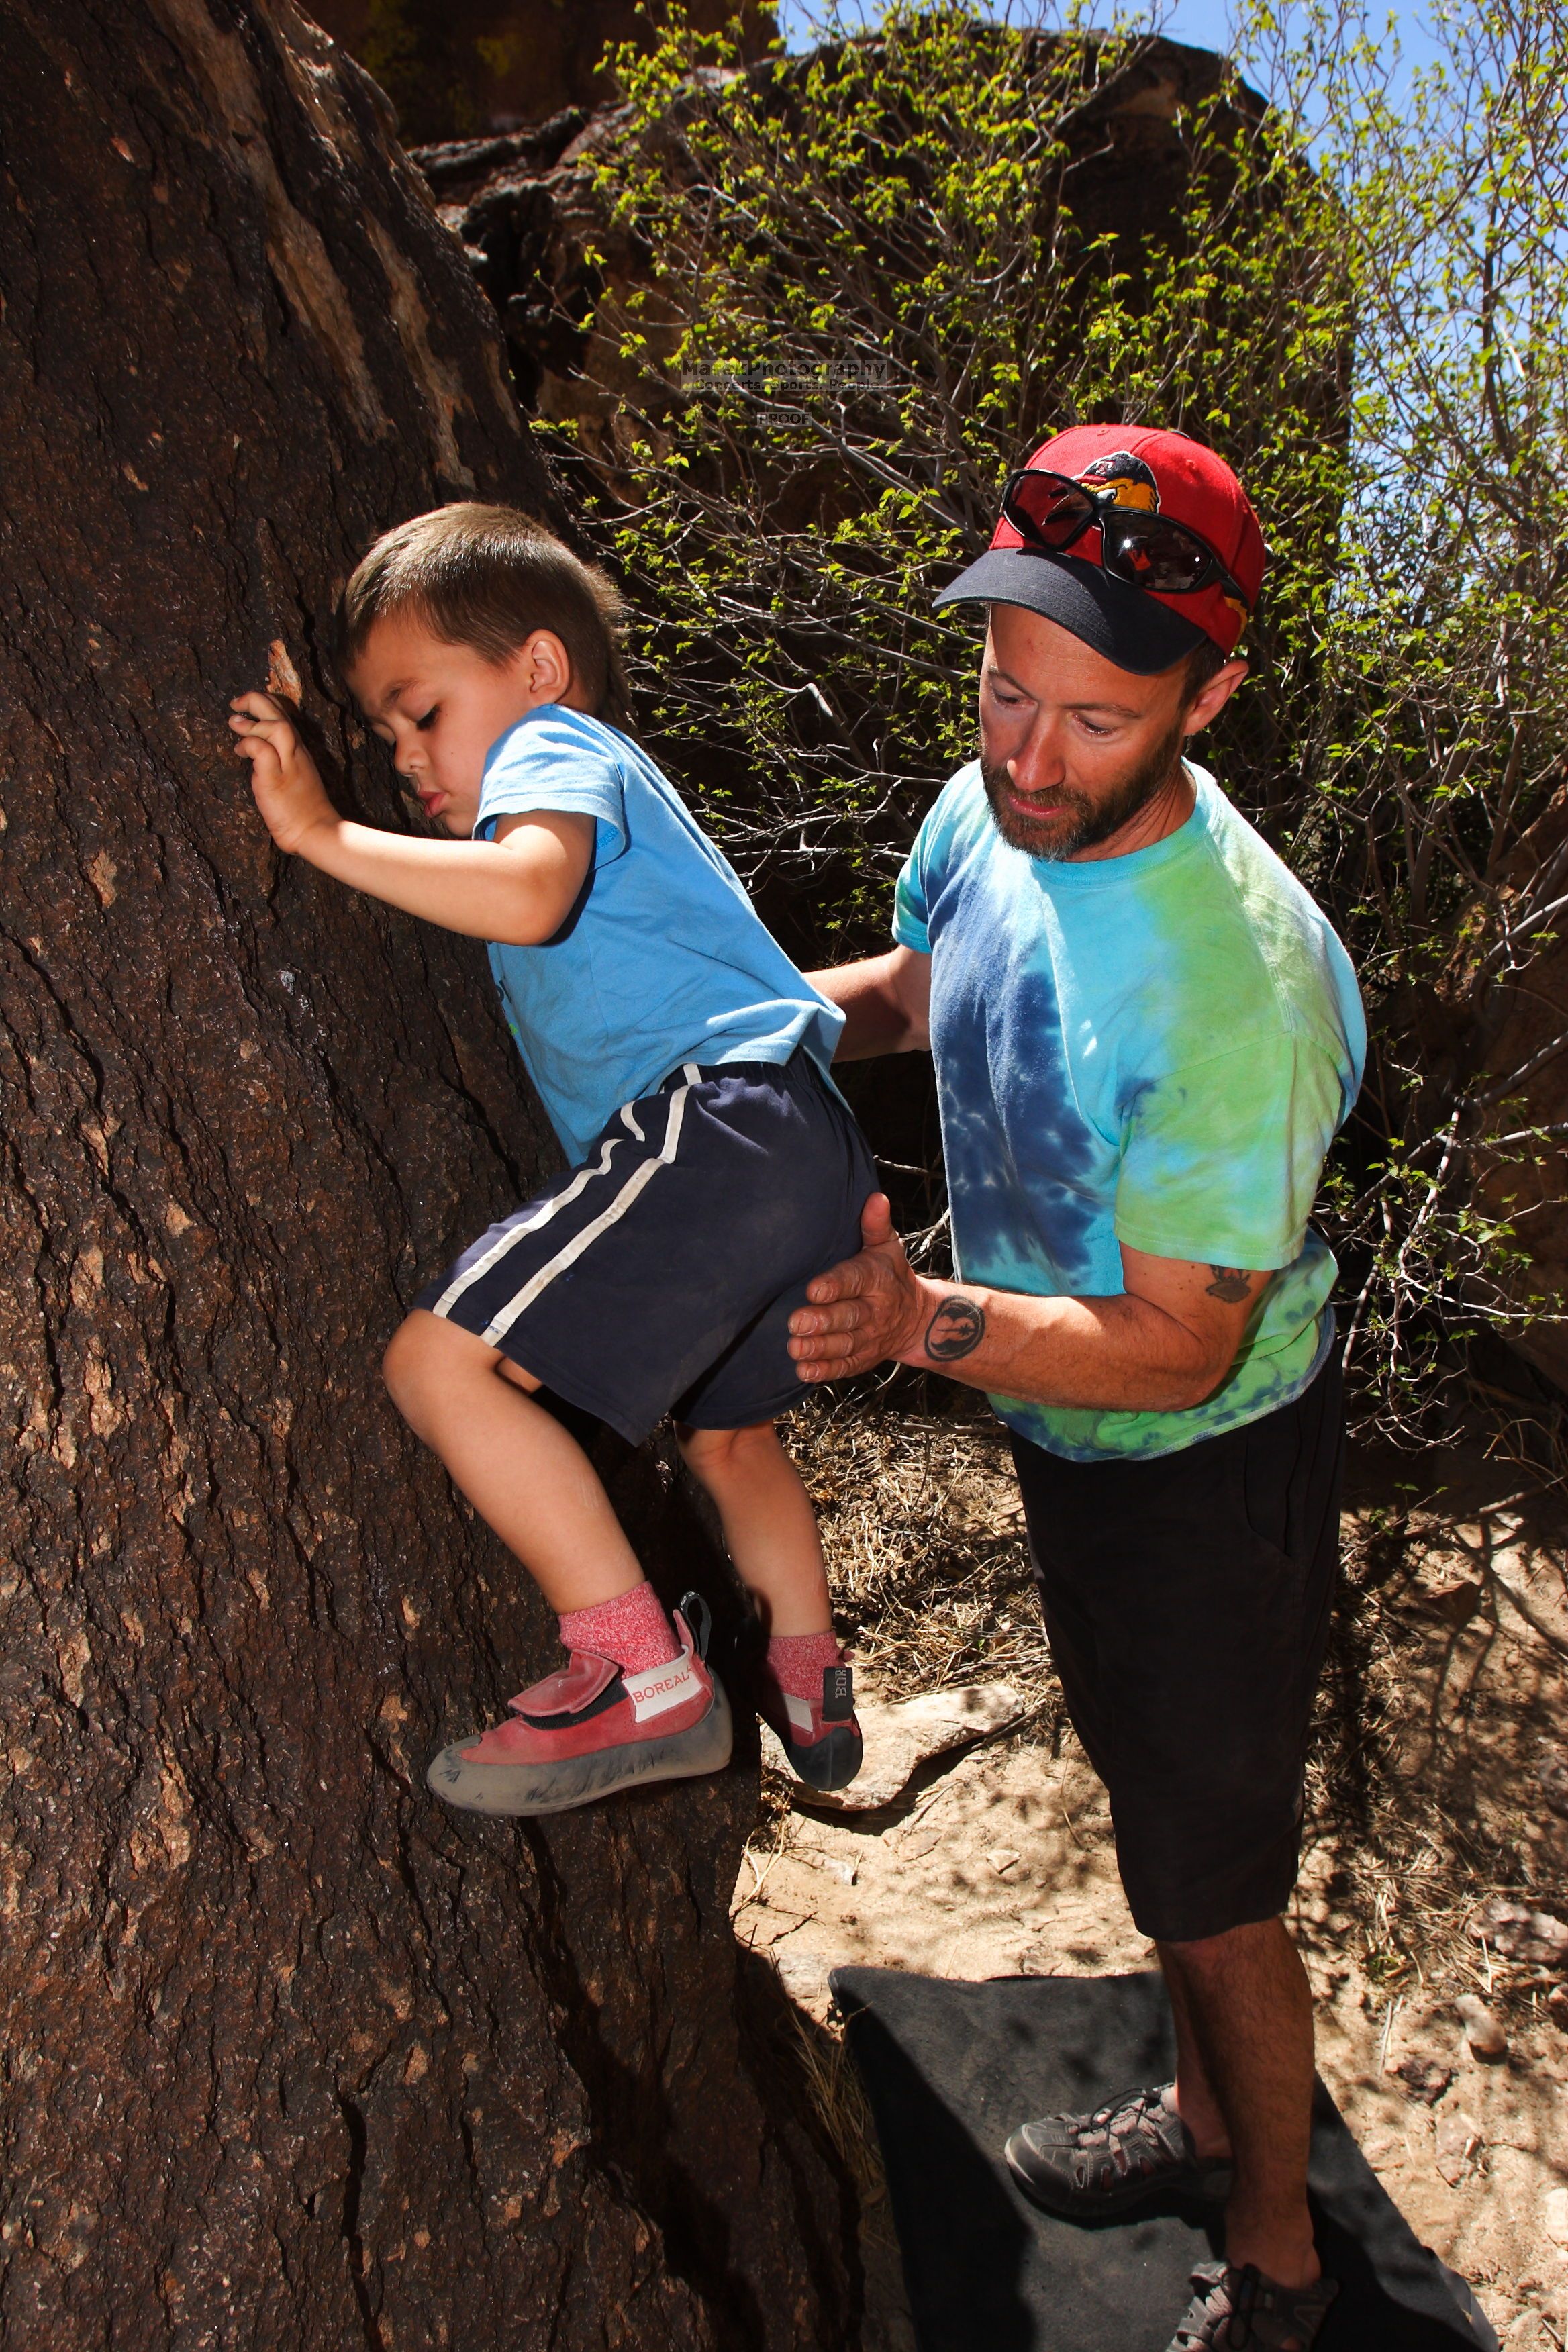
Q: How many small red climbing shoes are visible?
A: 2